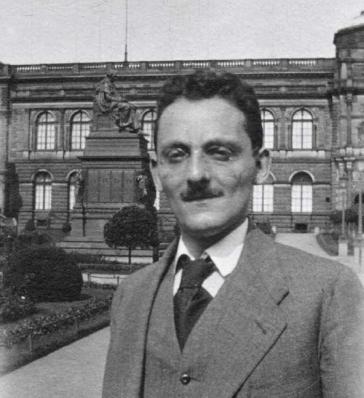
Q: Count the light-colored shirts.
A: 1